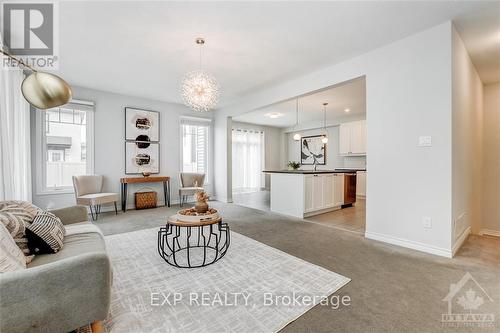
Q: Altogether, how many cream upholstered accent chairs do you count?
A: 2